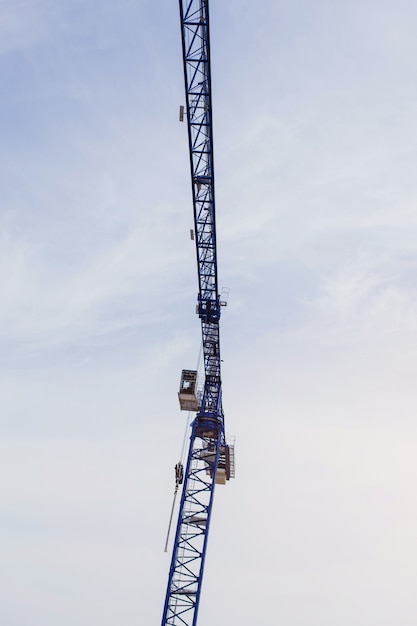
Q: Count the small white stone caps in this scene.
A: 0